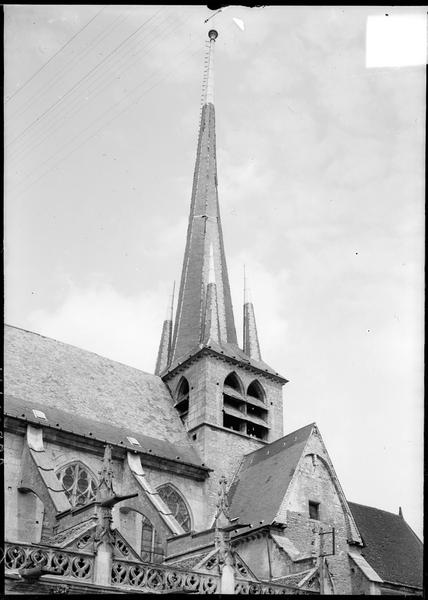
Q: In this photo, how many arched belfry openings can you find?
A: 3